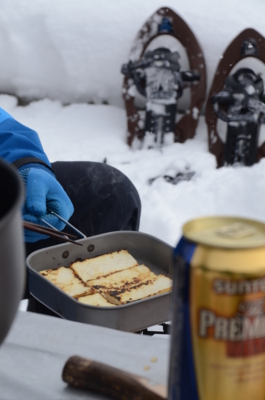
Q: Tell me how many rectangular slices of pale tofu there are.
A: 5